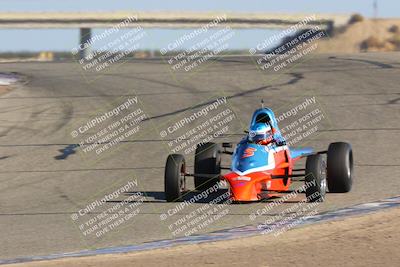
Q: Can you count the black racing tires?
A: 4